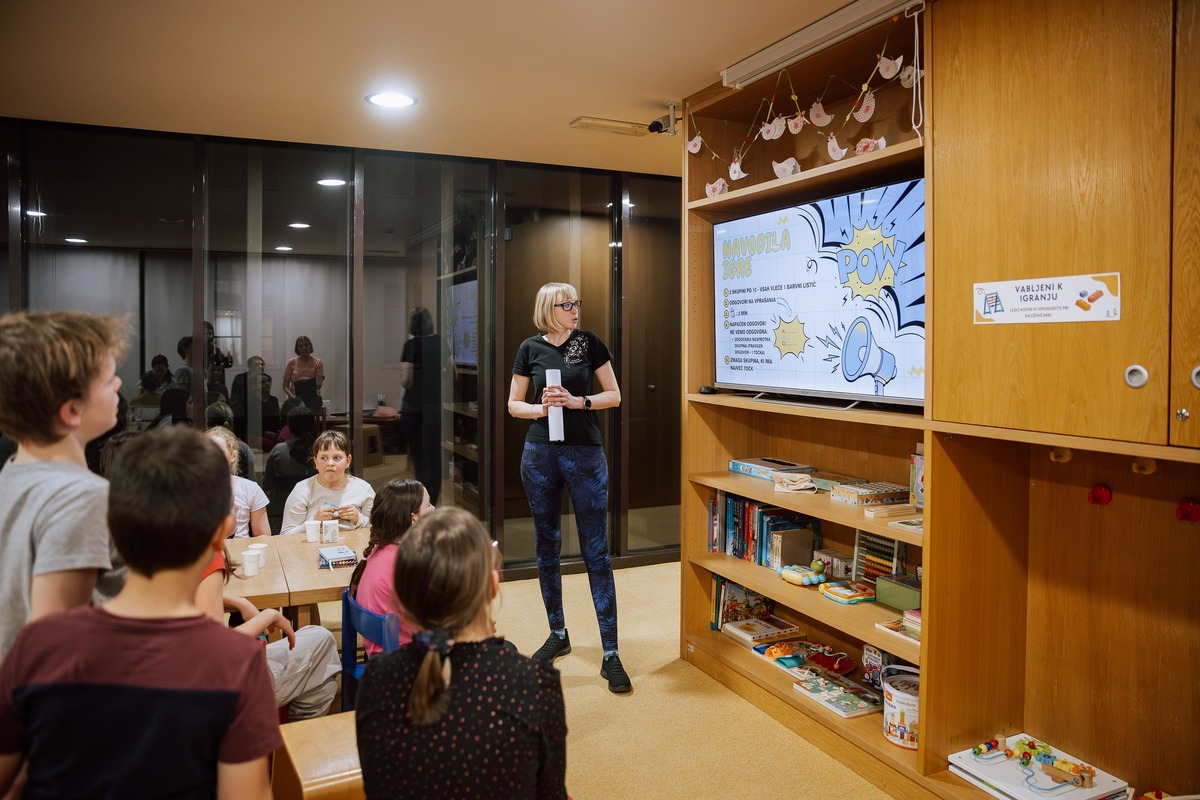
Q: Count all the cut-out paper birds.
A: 13